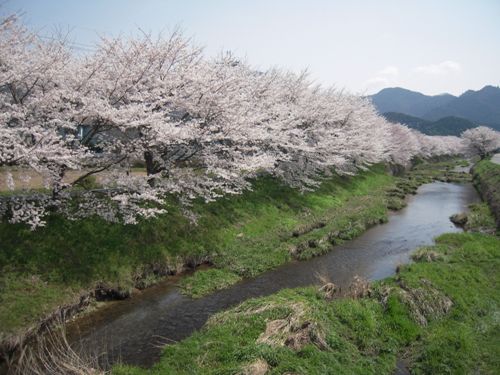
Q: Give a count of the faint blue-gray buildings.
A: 1